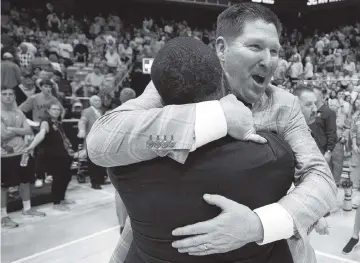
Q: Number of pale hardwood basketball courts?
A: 1